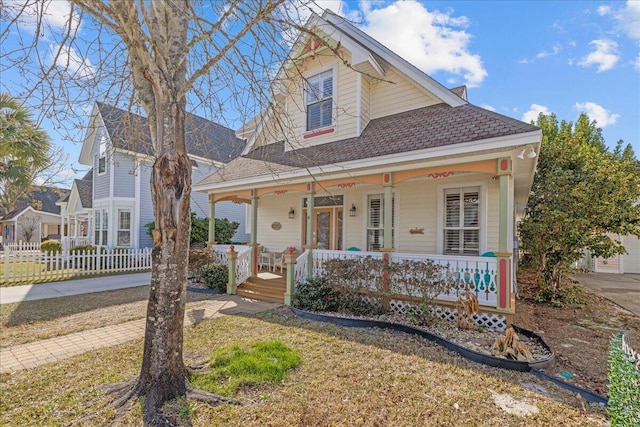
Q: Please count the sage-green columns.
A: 5